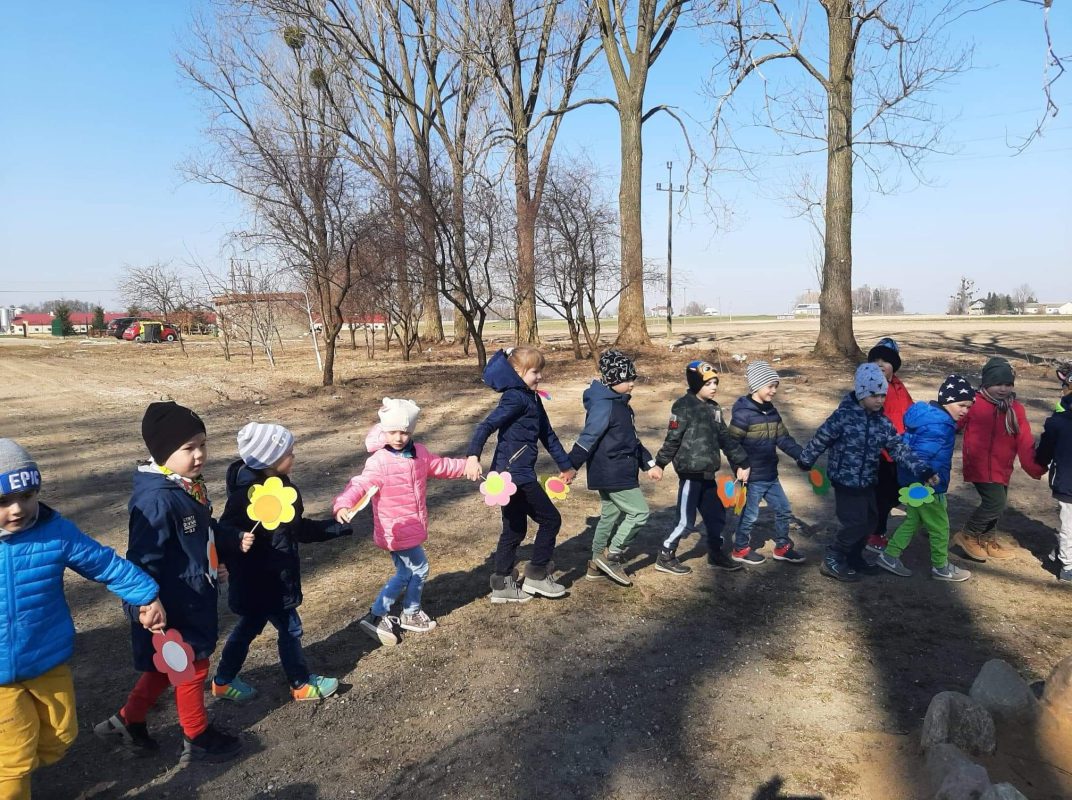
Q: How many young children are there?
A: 13